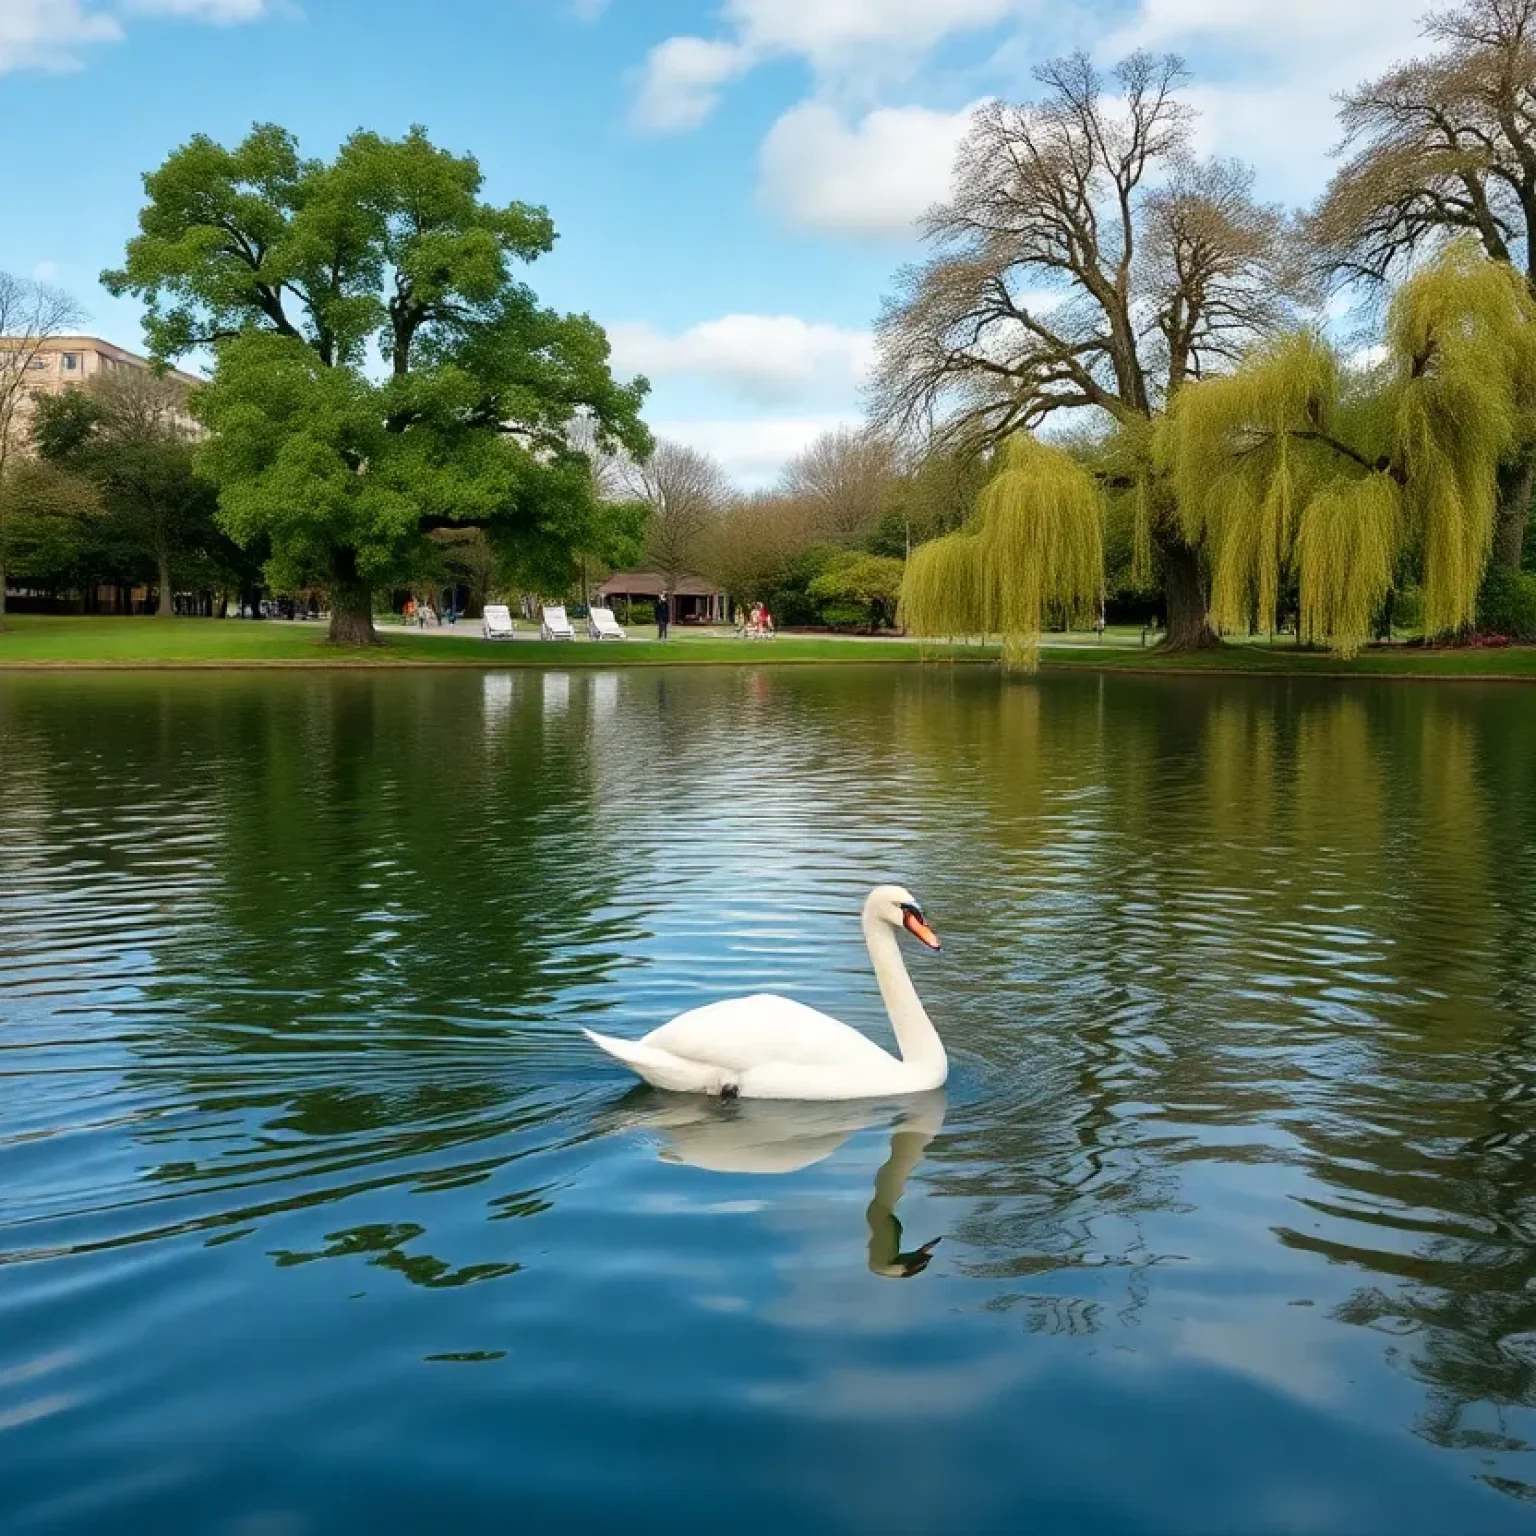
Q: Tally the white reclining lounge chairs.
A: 3